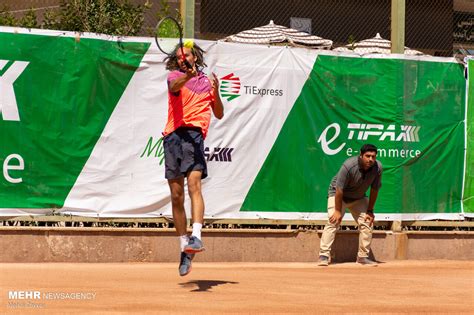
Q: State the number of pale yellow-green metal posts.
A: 2